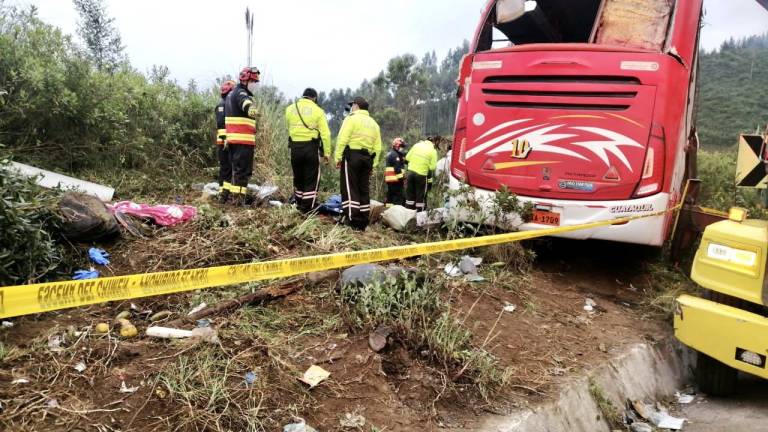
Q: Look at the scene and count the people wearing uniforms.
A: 6